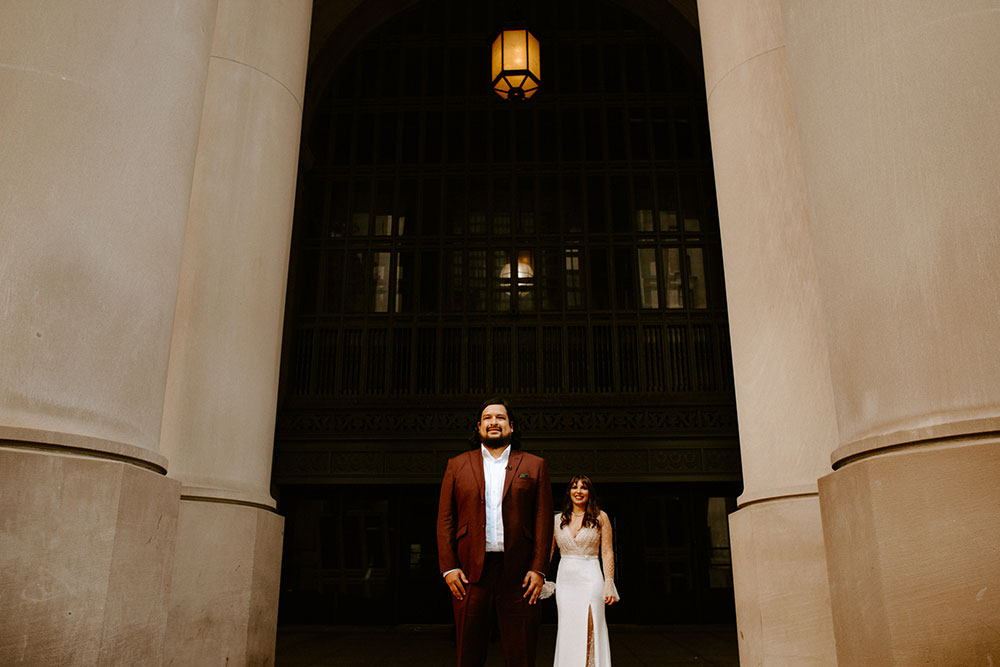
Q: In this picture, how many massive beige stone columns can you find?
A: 4